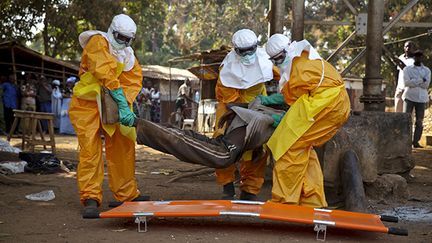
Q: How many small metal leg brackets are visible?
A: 2